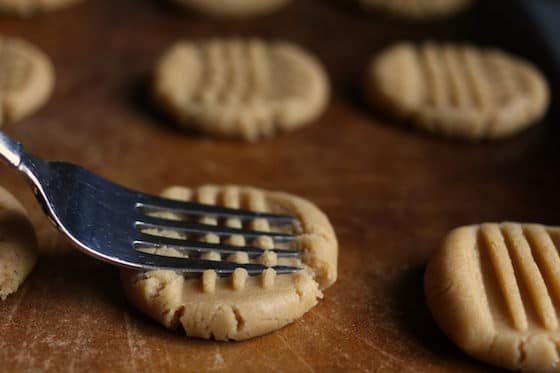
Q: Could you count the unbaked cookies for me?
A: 9